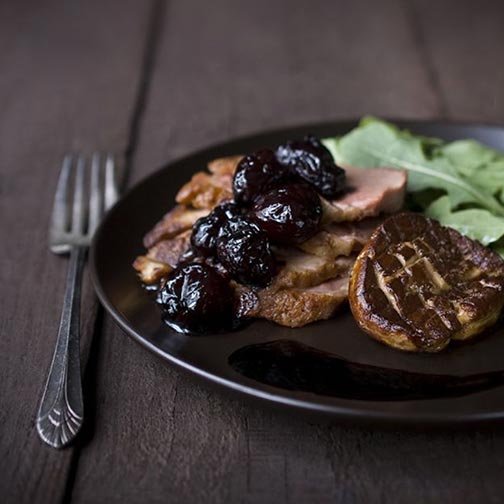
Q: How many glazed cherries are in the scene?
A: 6